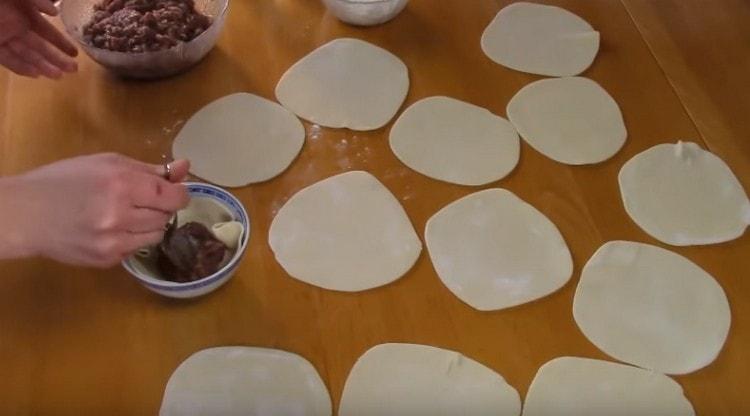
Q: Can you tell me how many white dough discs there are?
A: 12